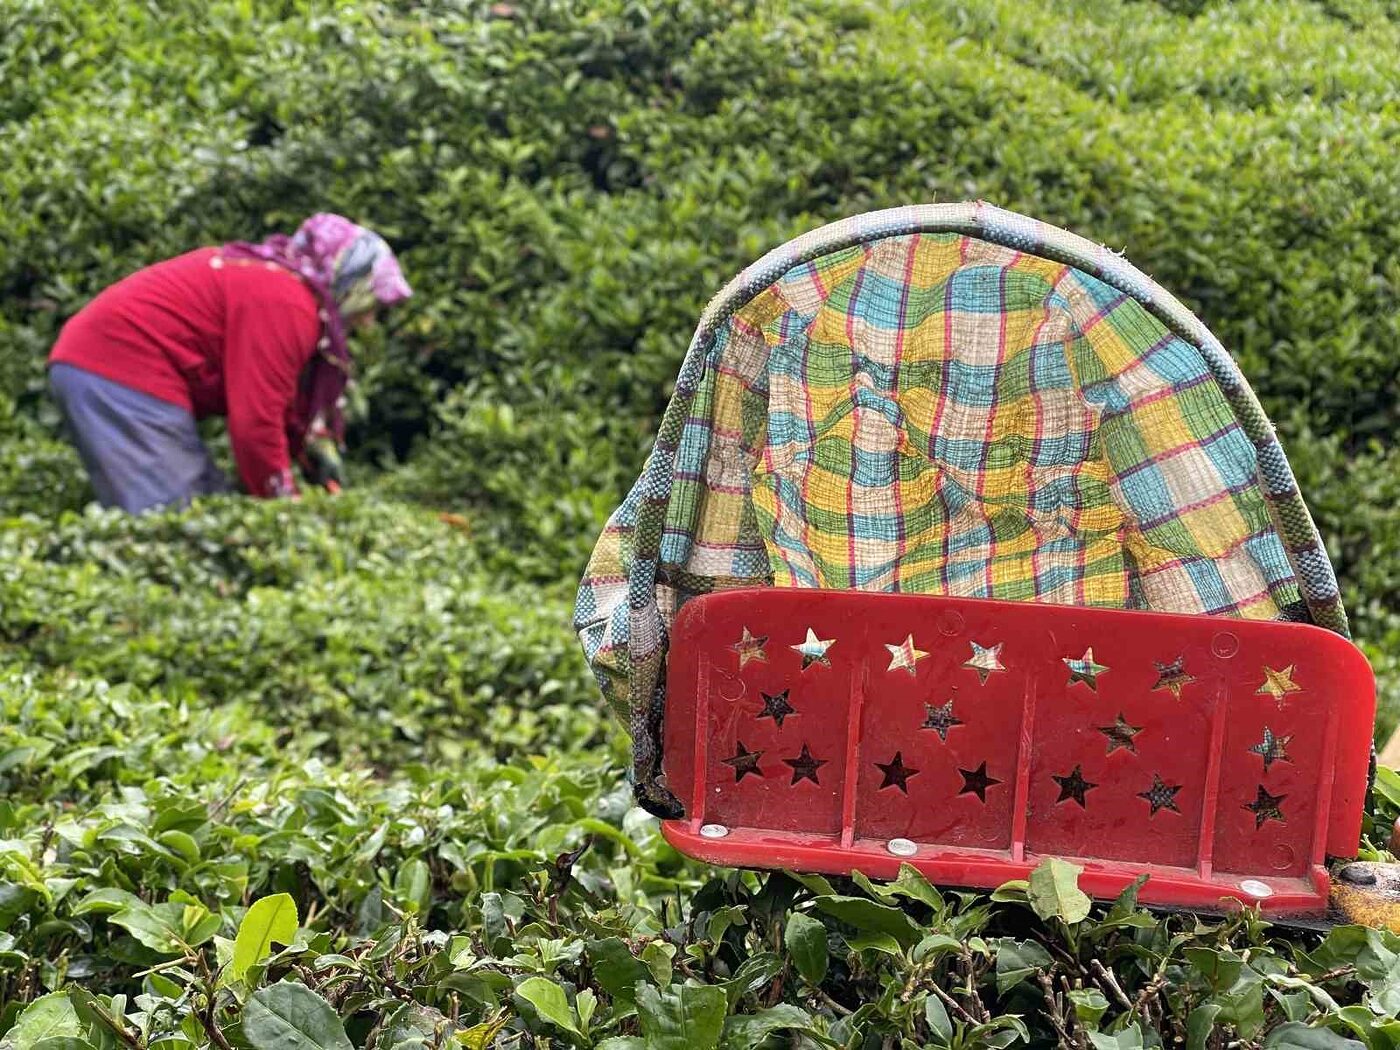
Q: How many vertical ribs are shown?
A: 5